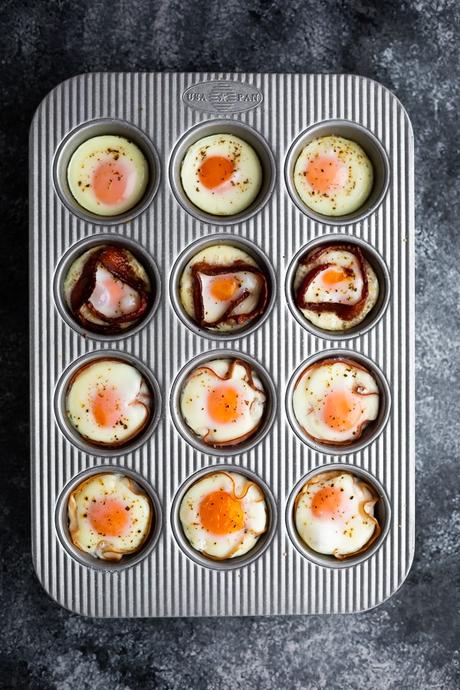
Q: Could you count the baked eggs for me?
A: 12